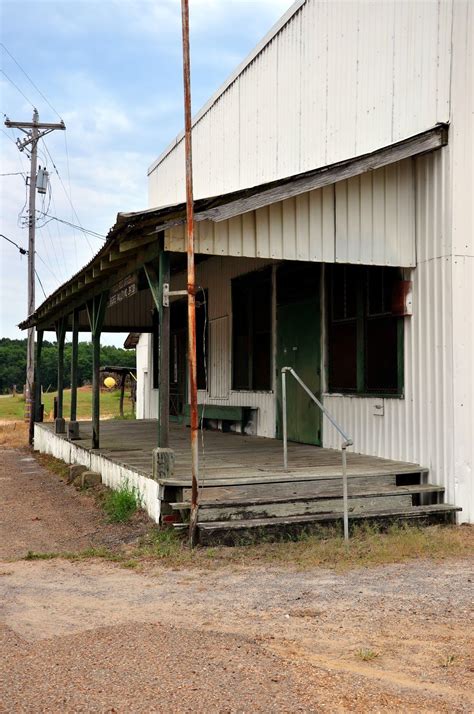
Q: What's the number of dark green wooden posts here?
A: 5